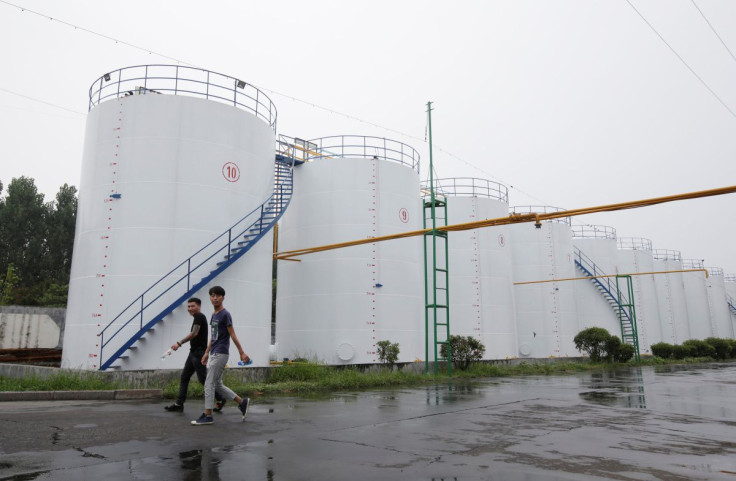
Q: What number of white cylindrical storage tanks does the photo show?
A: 10